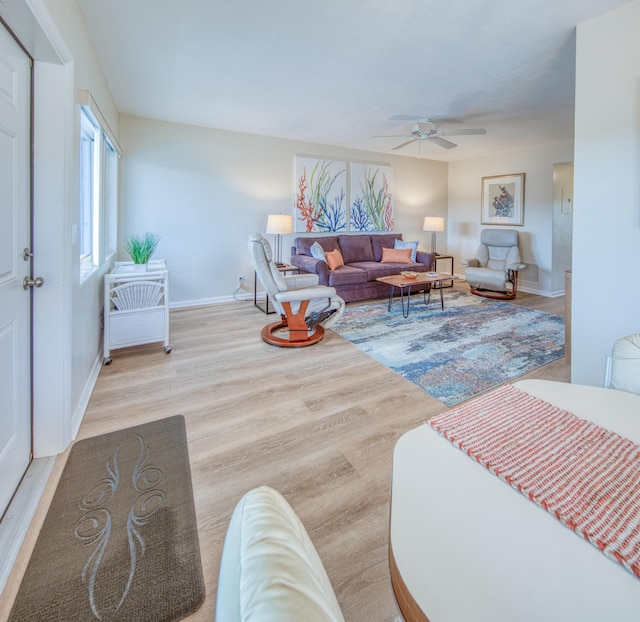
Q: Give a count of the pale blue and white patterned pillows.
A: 2